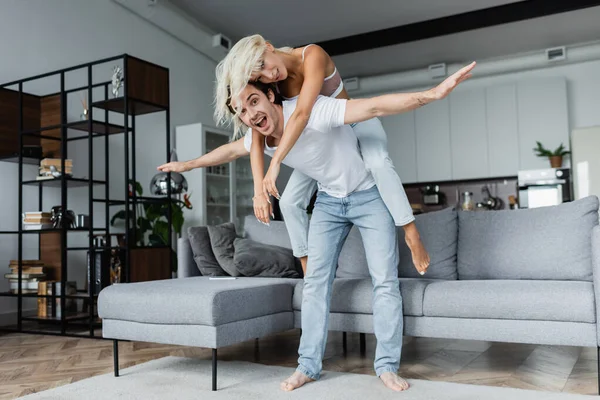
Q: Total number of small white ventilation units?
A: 4